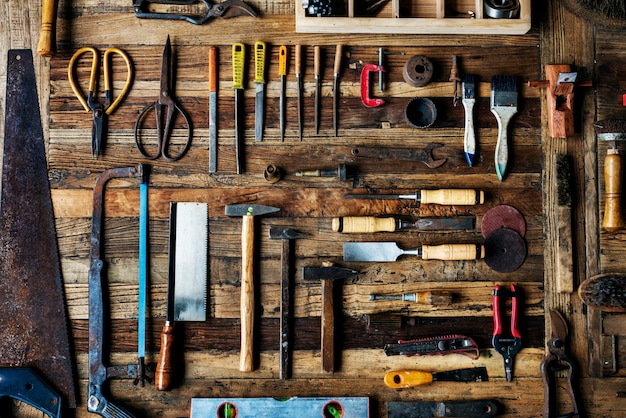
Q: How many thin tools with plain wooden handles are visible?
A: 3